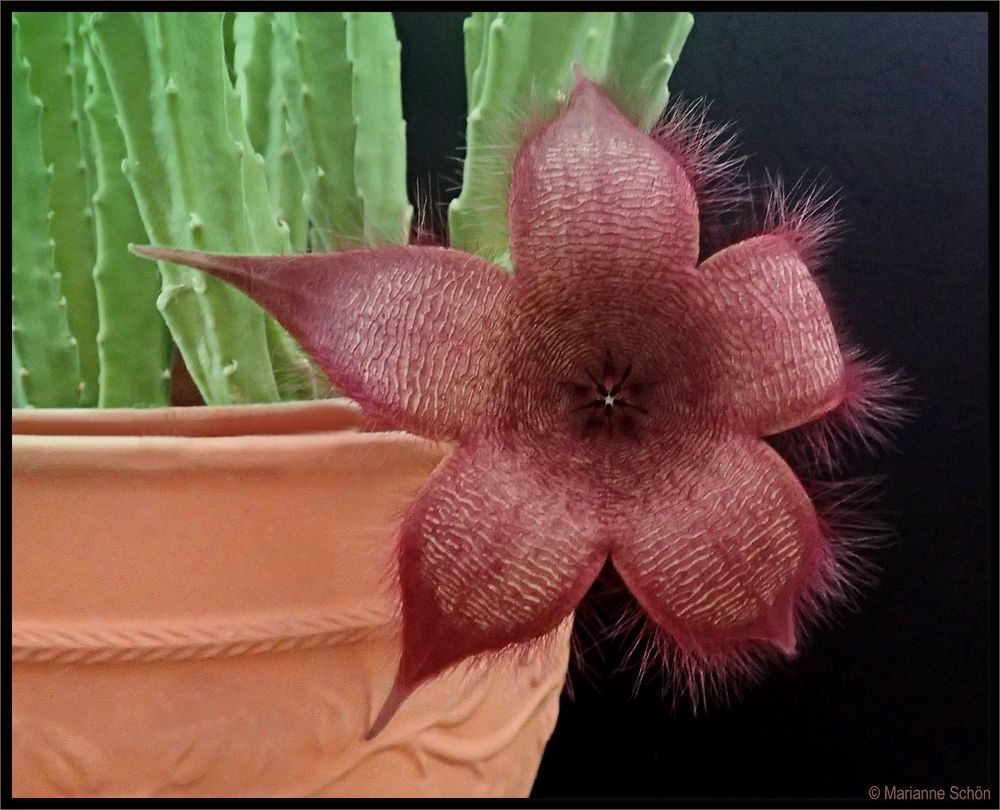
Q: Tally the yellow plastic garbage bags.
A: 0